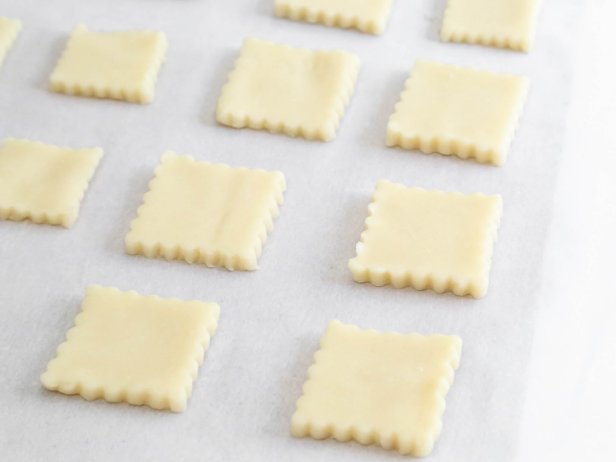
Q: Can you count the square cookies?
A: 11